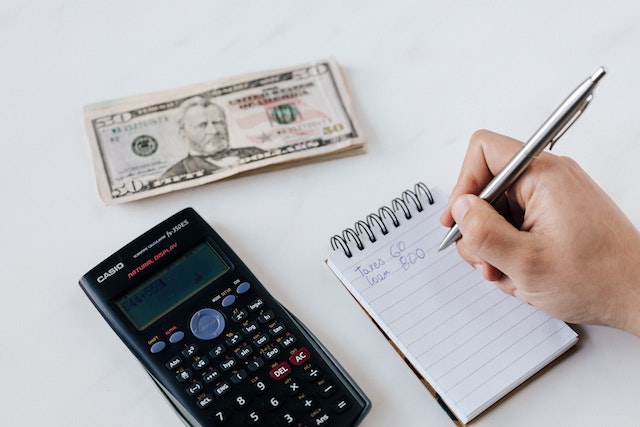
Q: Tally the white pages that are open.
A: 1